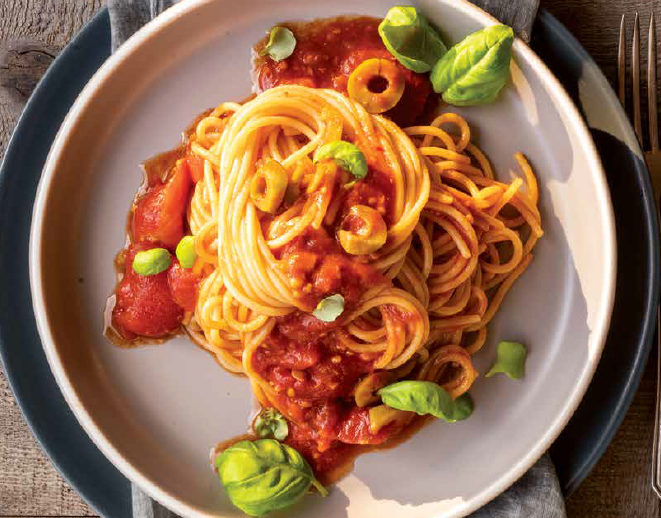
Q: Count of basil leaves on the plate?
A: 11